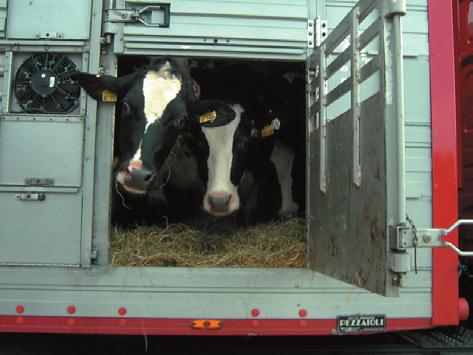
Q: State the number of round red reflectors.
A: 5